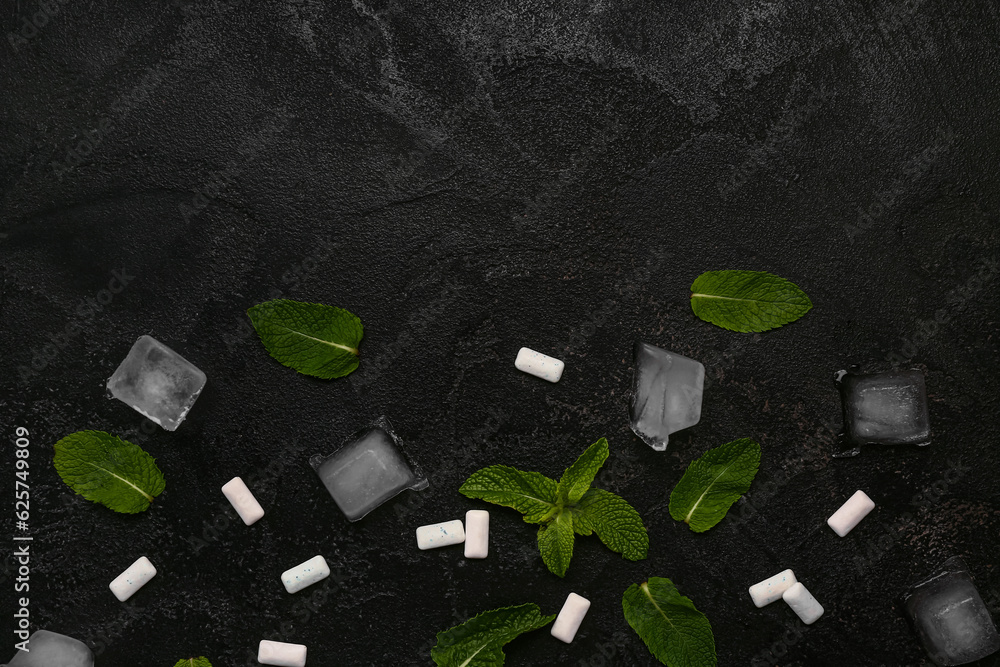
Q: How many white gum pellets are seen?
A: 11